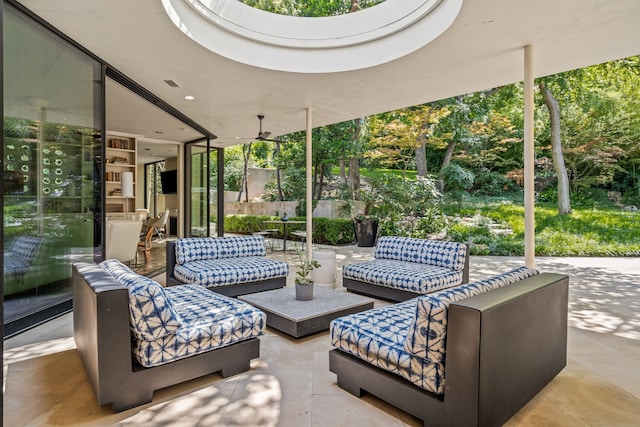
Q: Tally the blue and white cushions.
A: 8